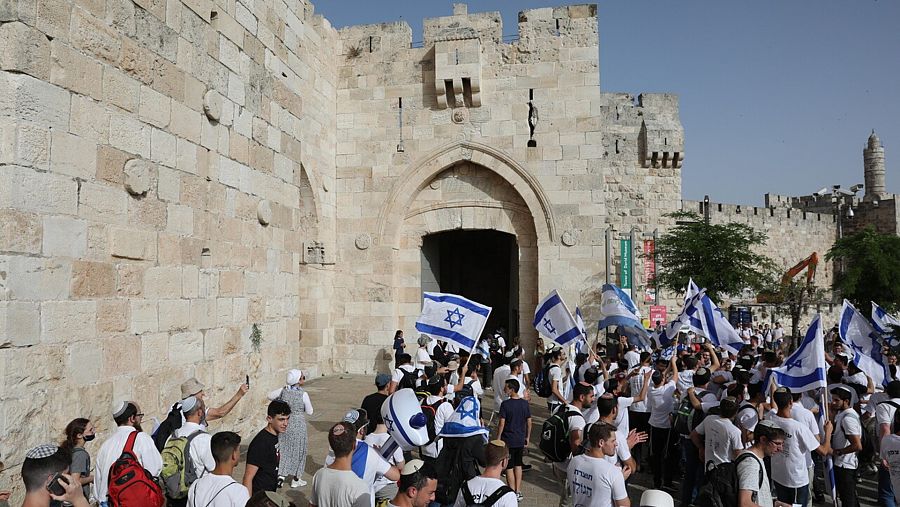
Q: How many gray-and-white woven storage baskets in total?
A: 0